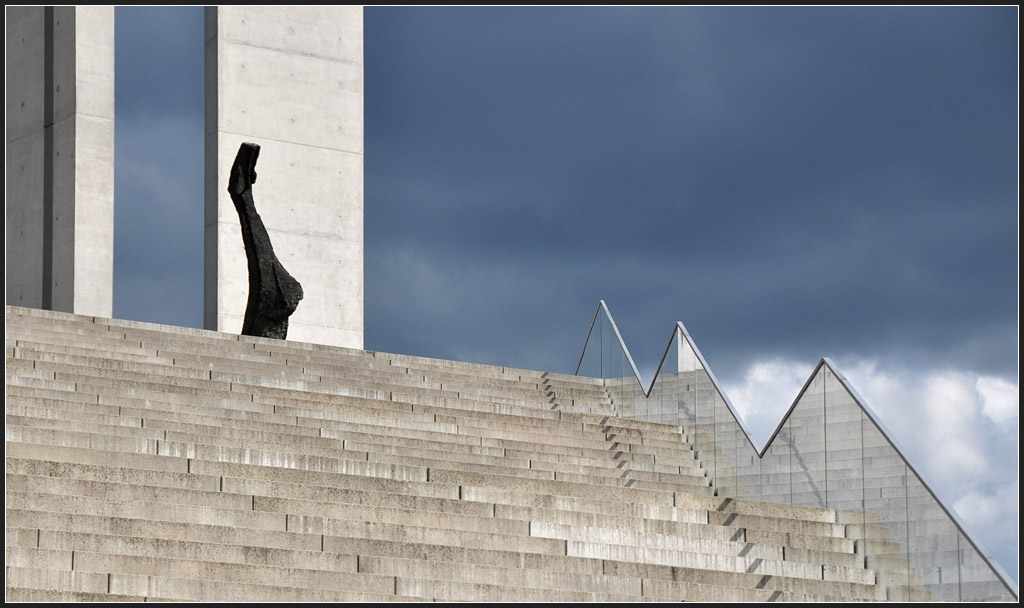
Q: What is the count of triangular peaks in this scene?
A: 3